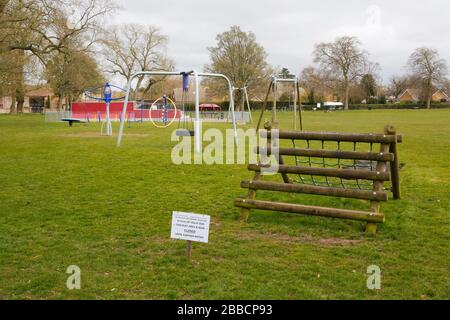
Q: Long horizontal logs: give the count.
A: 5